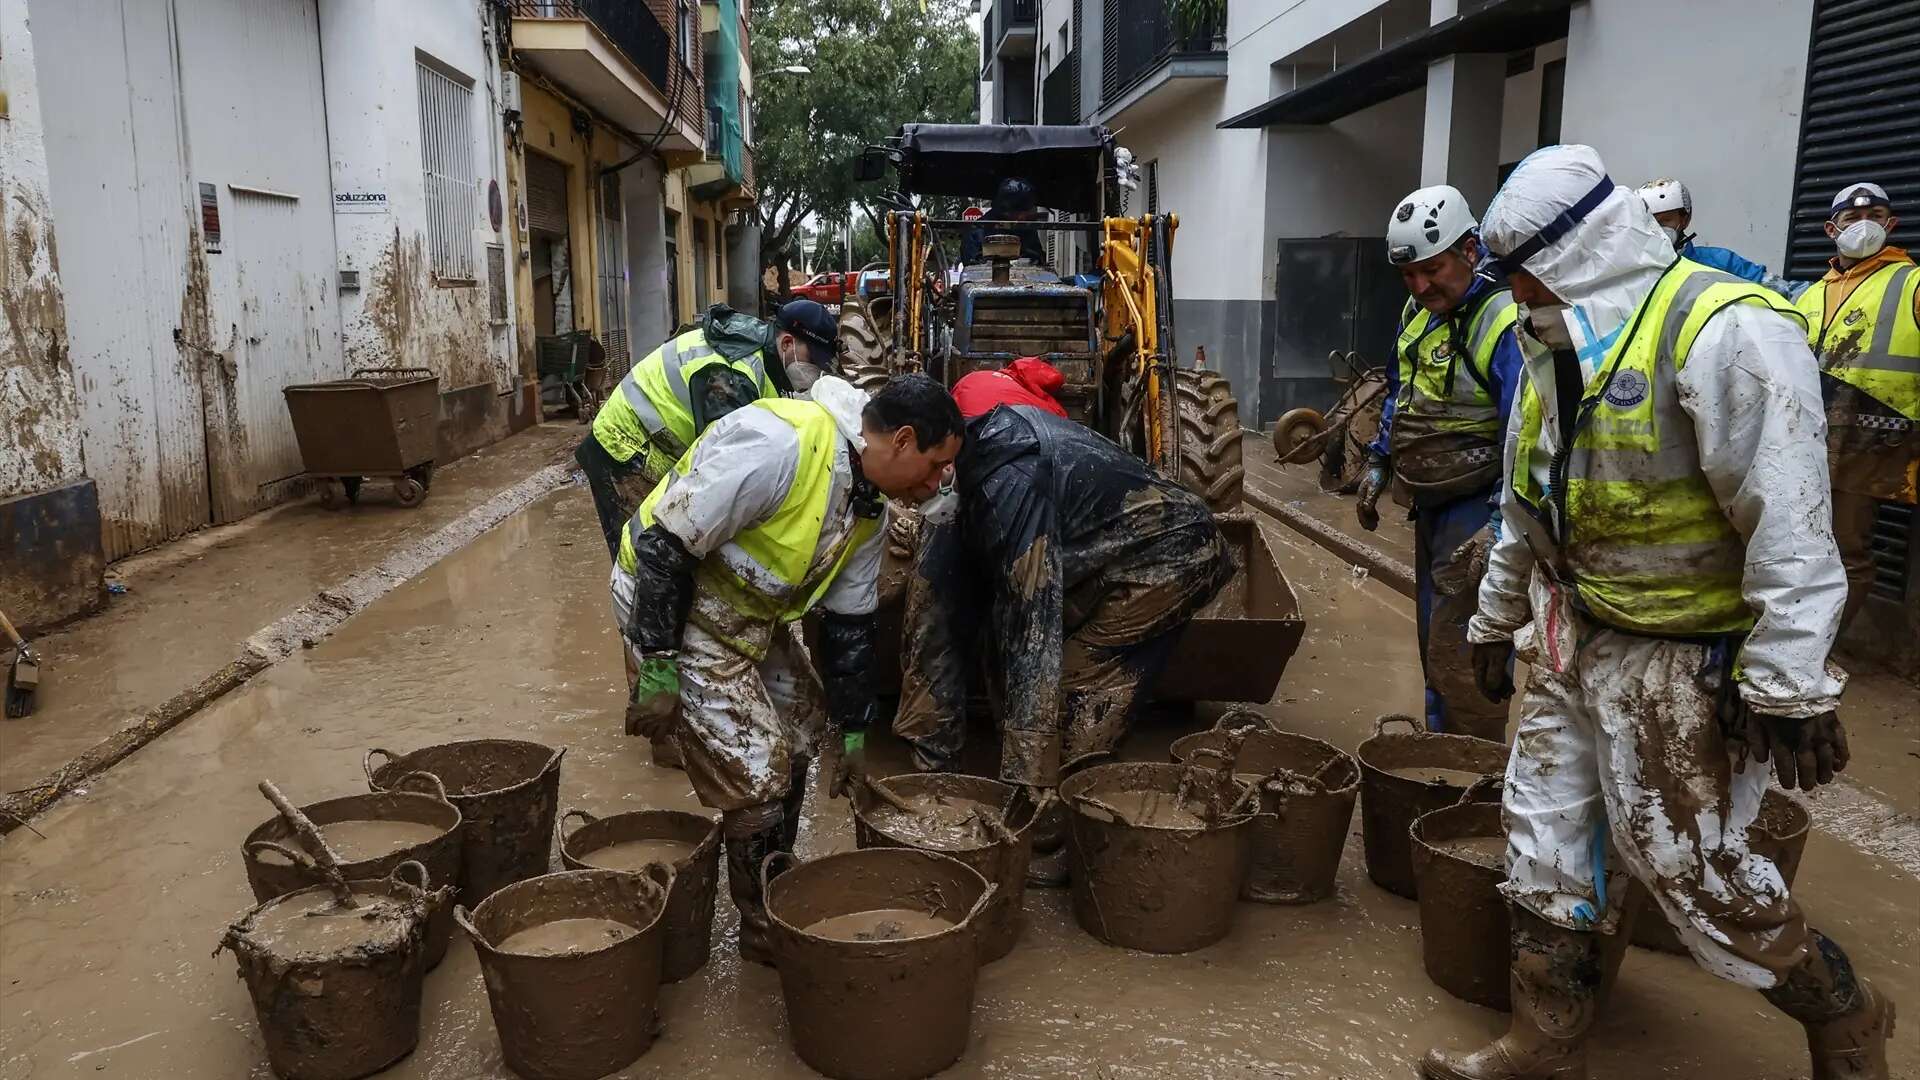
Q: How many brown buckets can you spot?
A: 12